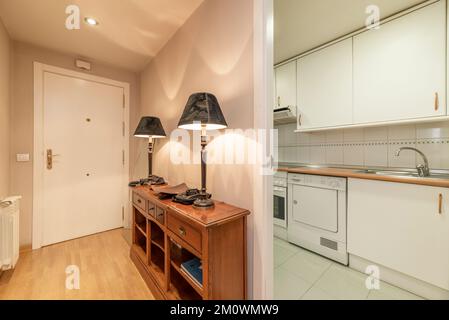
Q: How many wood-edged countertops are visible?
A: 1